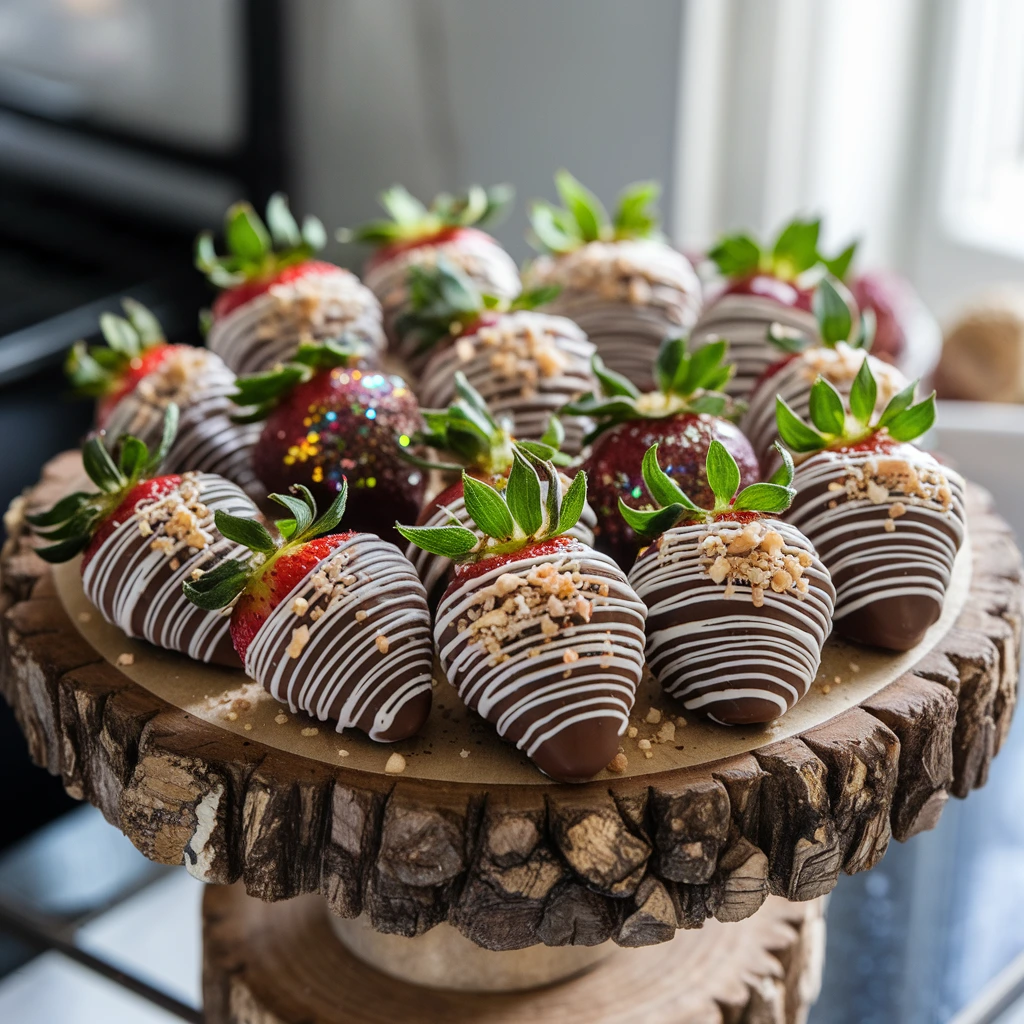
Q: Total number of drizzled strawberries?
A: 13